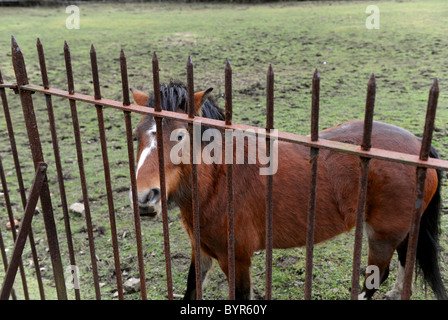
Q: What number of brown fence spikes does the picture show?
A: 12